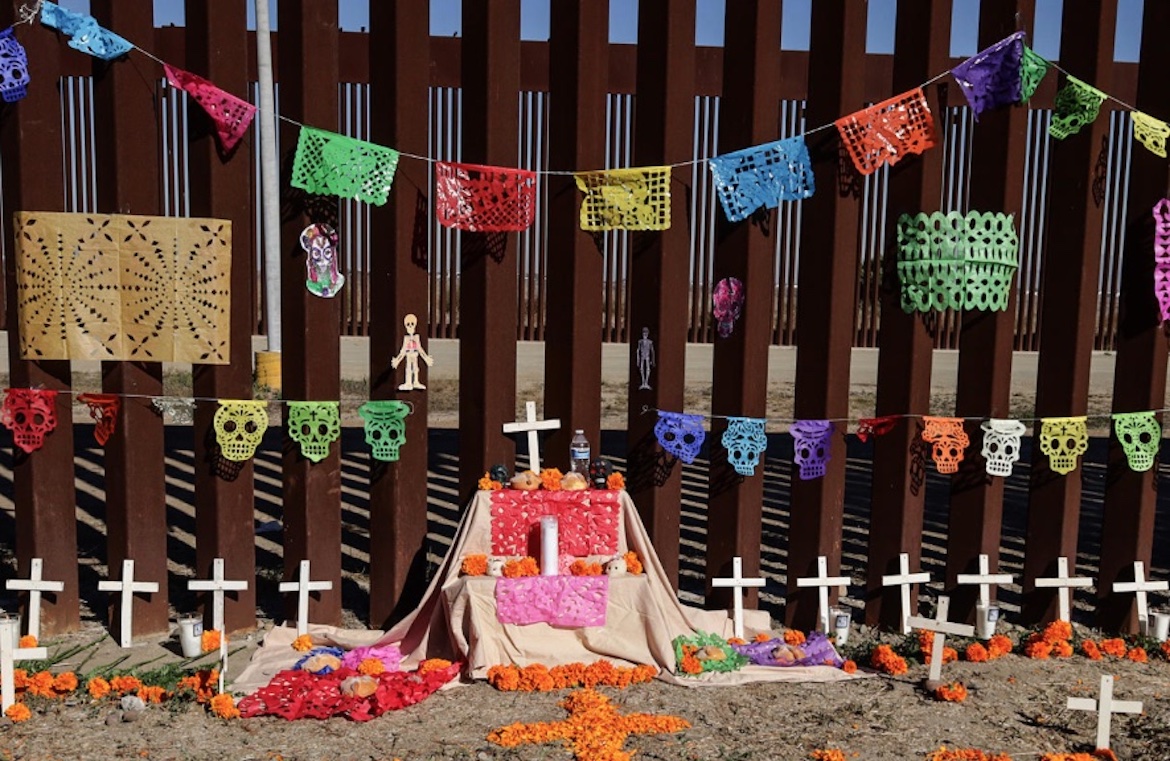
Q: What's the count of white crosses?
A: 15